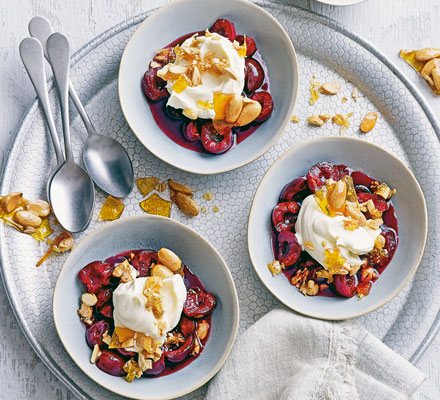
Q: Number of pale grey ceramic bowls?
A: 3